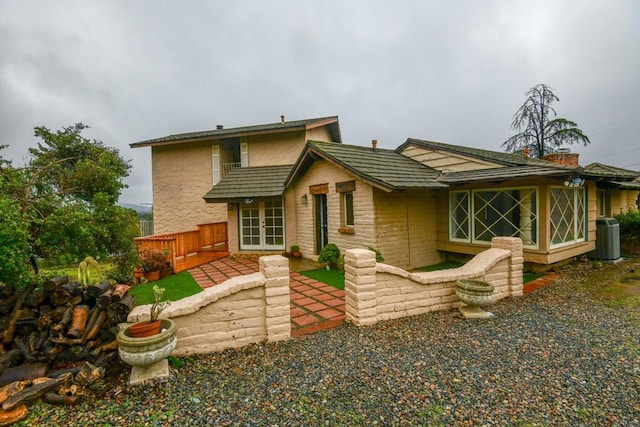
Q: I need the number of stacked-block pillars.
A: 3